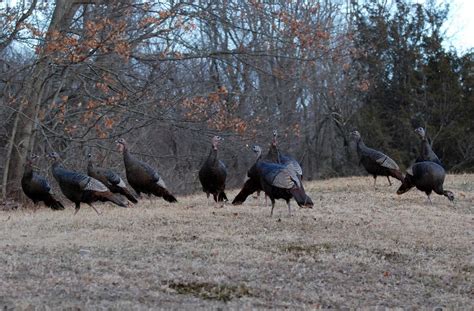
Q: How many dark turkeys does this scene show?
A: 10